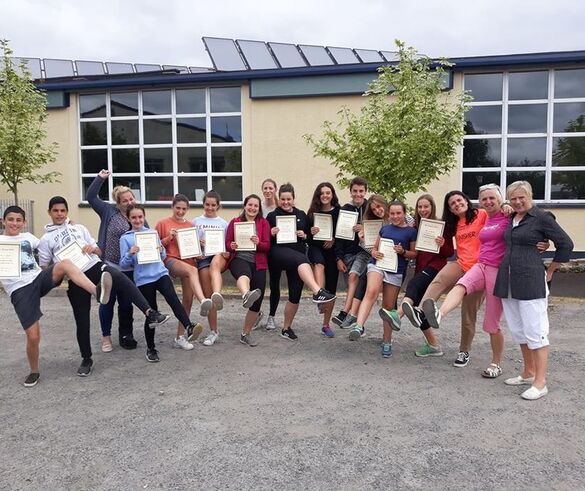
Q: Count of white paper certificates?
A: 12